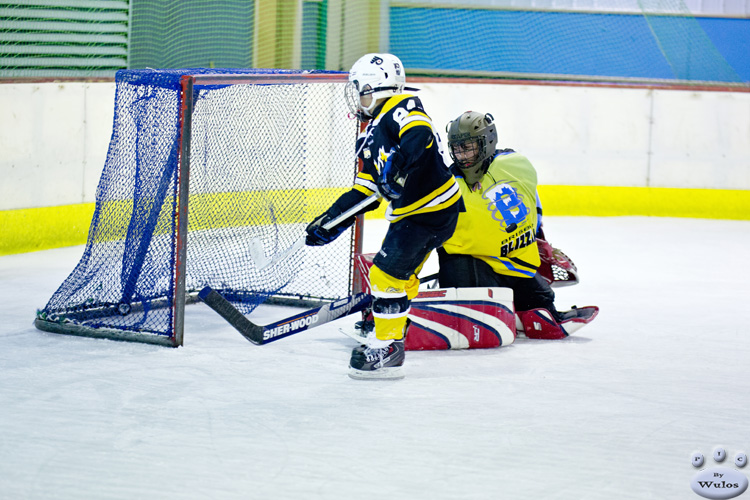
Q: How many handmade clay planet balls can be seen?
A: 0